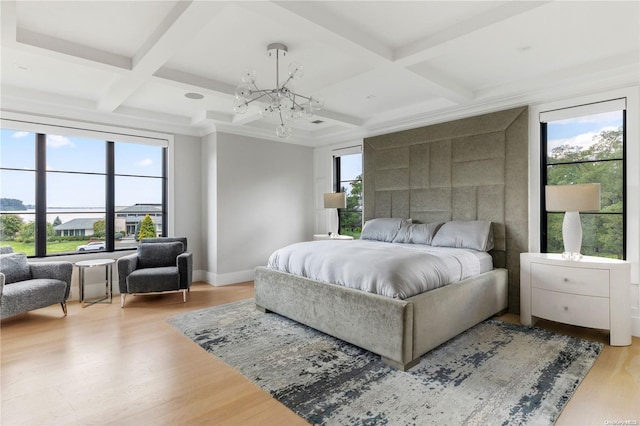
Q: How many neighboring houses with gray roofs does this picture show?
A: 2